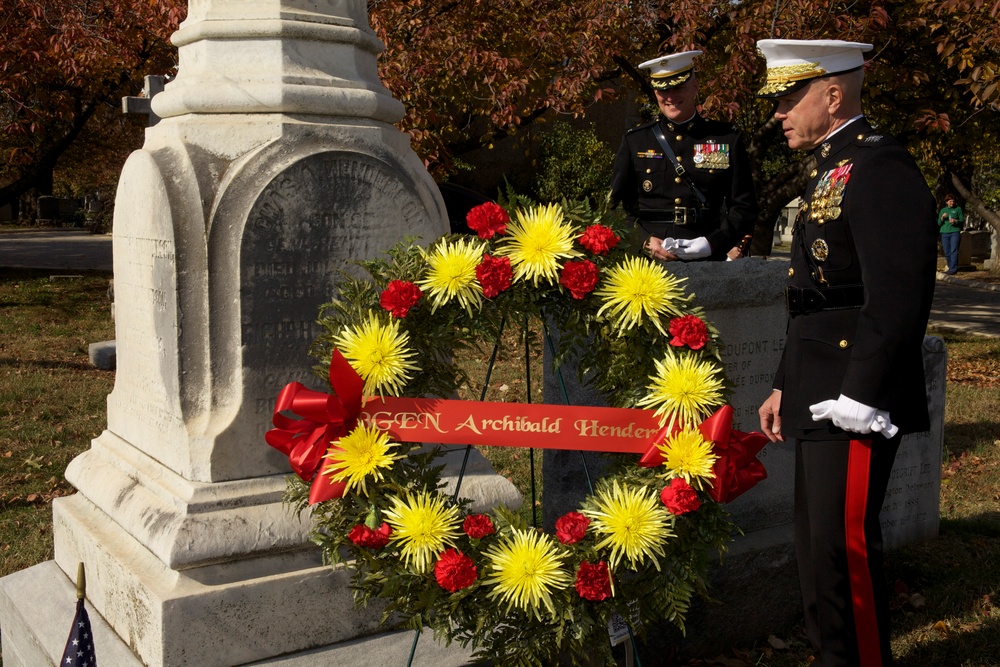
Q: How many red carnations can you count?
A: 12